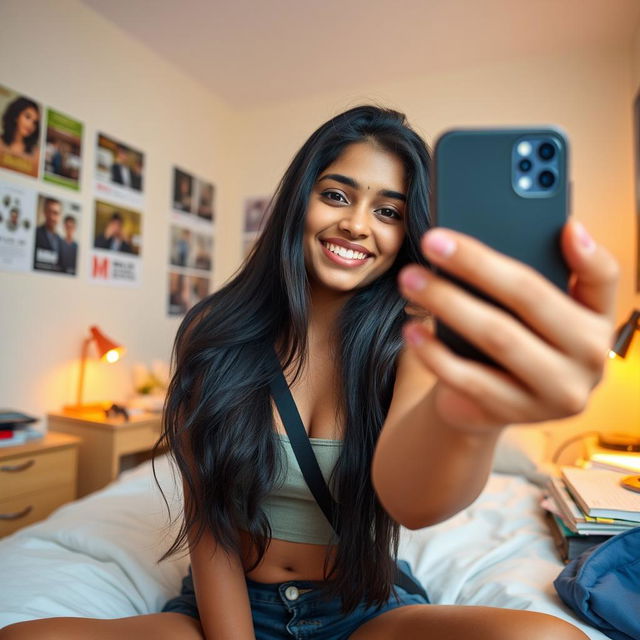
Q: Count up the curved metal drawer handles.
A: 2